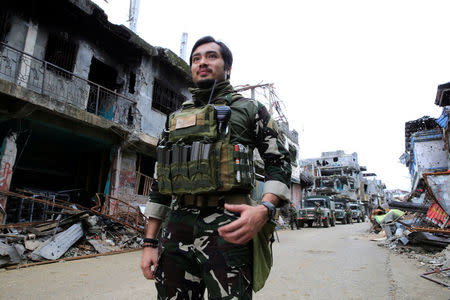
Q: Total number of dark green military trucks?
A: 3